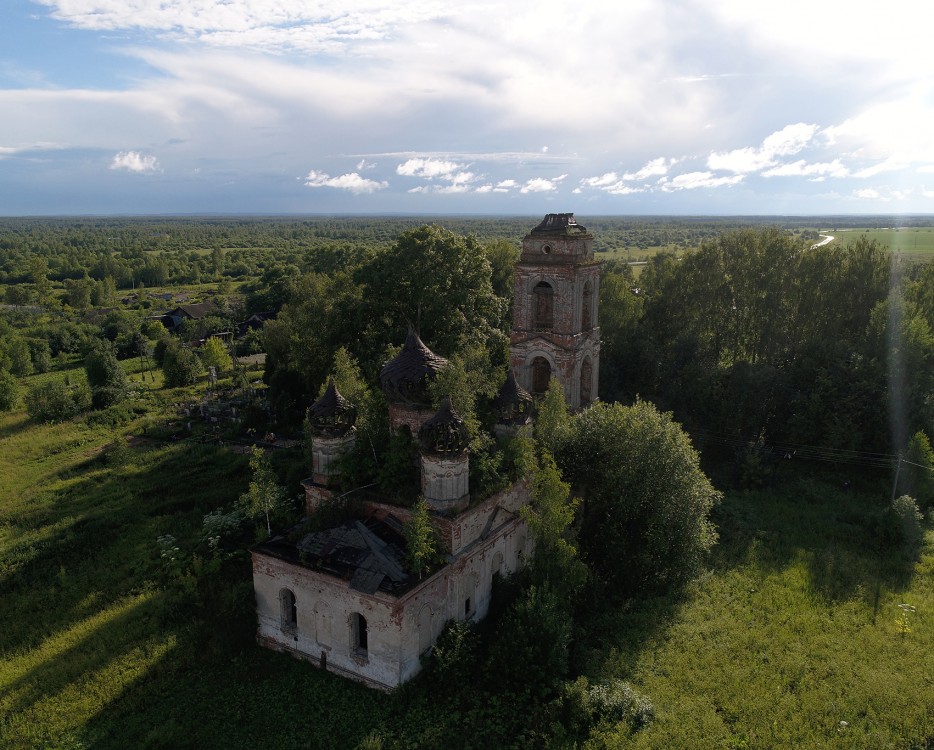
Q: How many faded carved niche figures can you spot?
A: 0